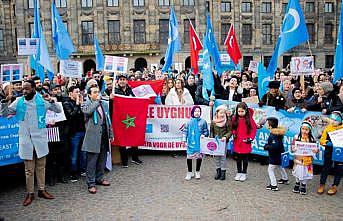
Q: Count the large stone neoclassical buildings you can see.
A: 1